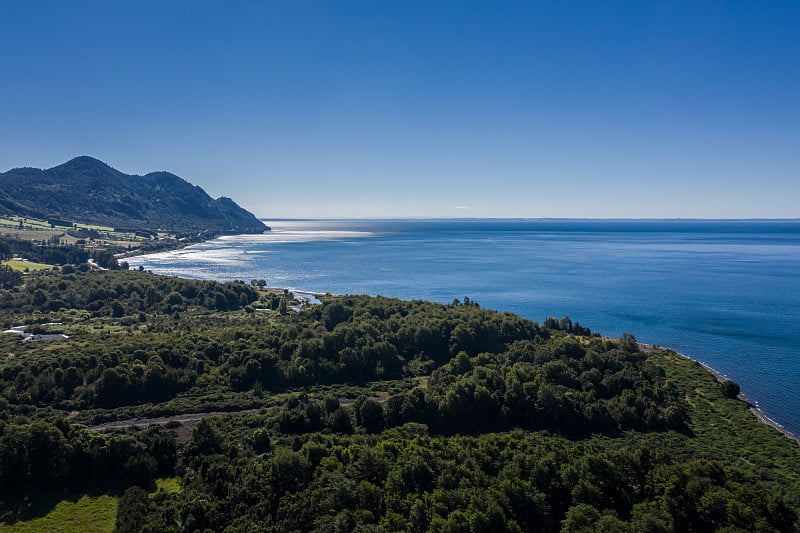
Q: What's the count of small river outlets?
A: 1